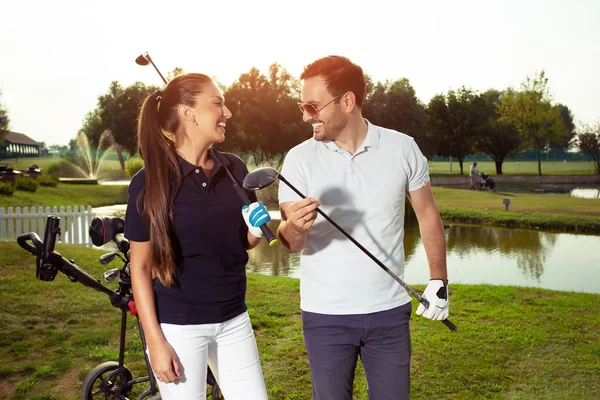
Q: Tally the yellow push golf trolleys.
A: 0